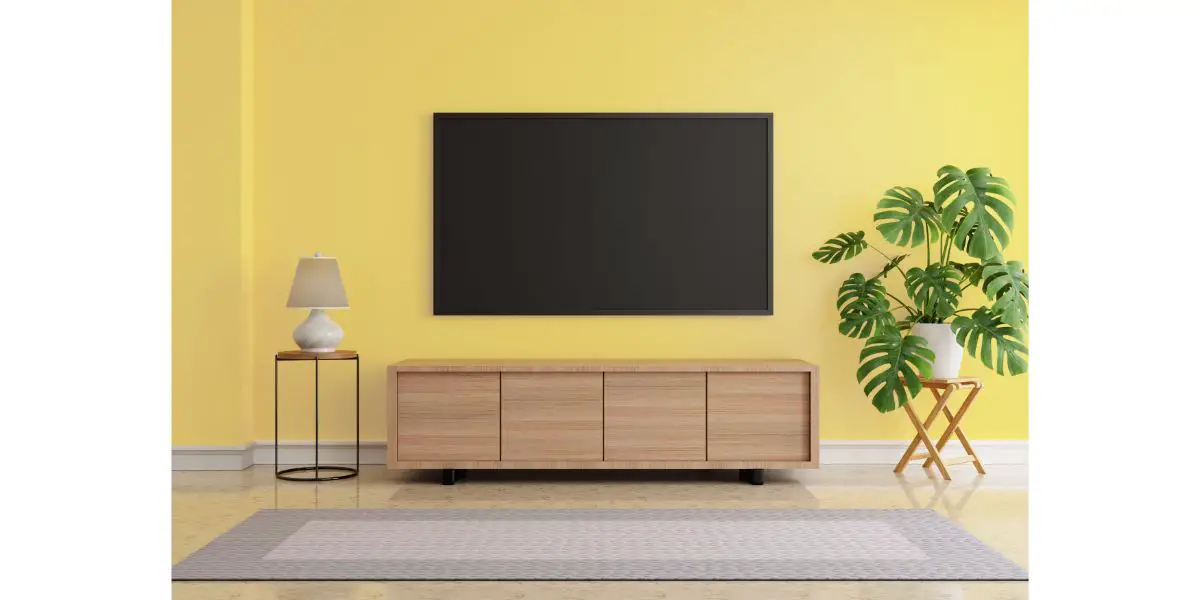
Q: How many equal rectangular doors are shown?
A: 4